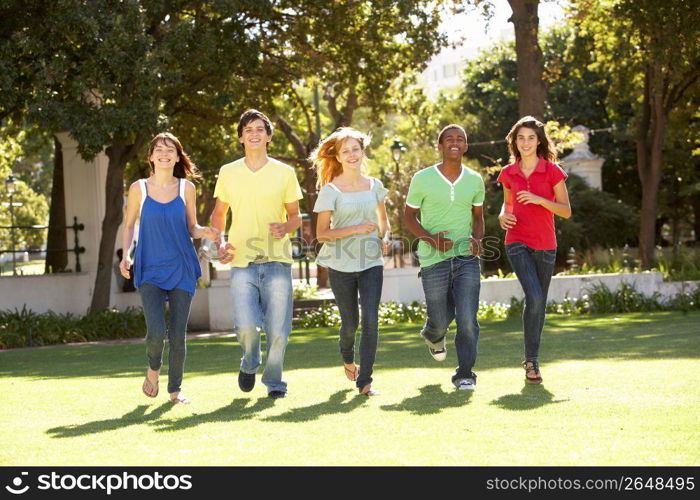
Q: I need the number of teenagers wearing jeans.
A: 5